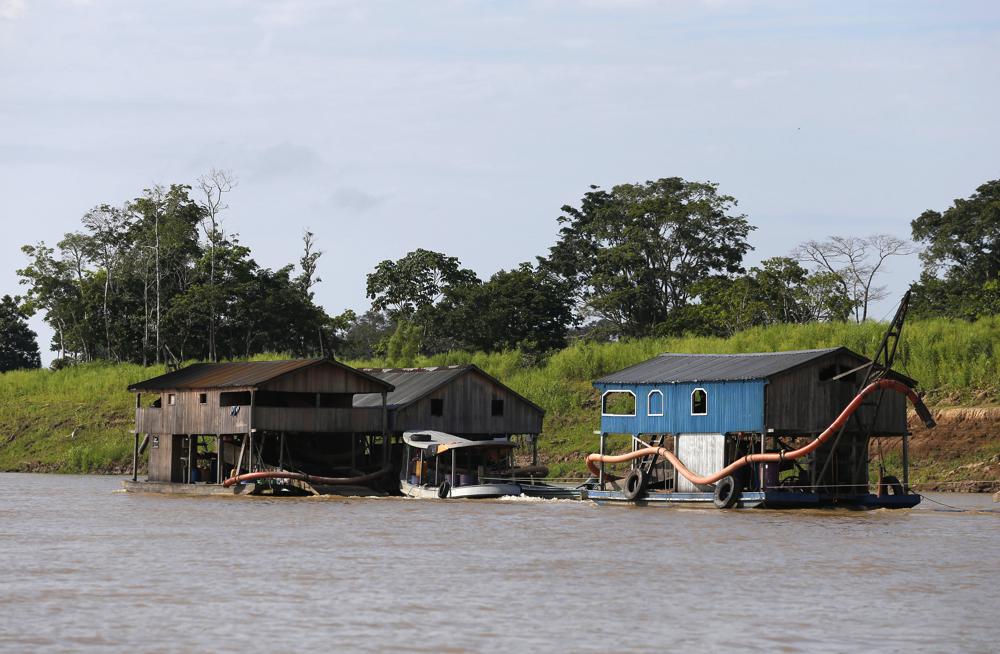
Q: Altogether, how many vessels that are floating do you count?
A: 4